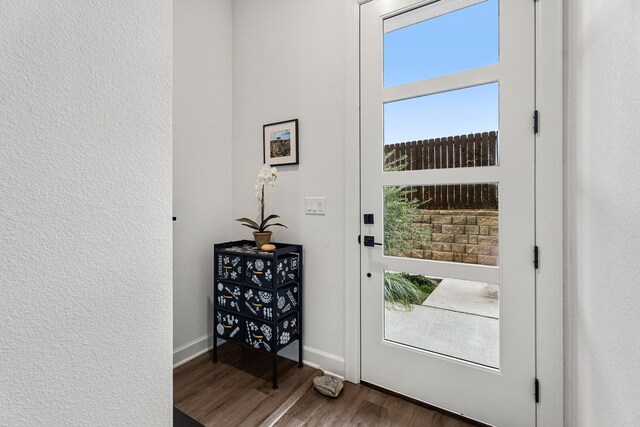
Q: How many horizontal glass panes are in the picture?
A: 4